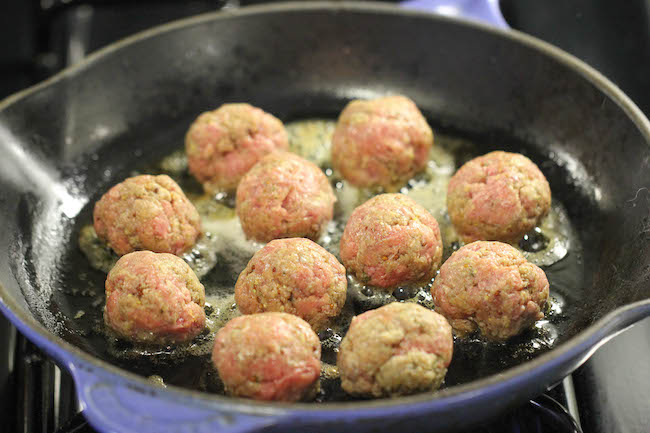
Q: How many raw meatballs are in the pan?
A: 11